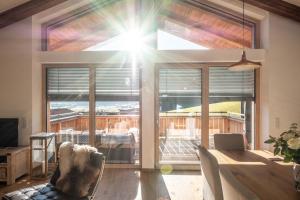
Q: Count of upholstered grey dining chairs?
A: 3